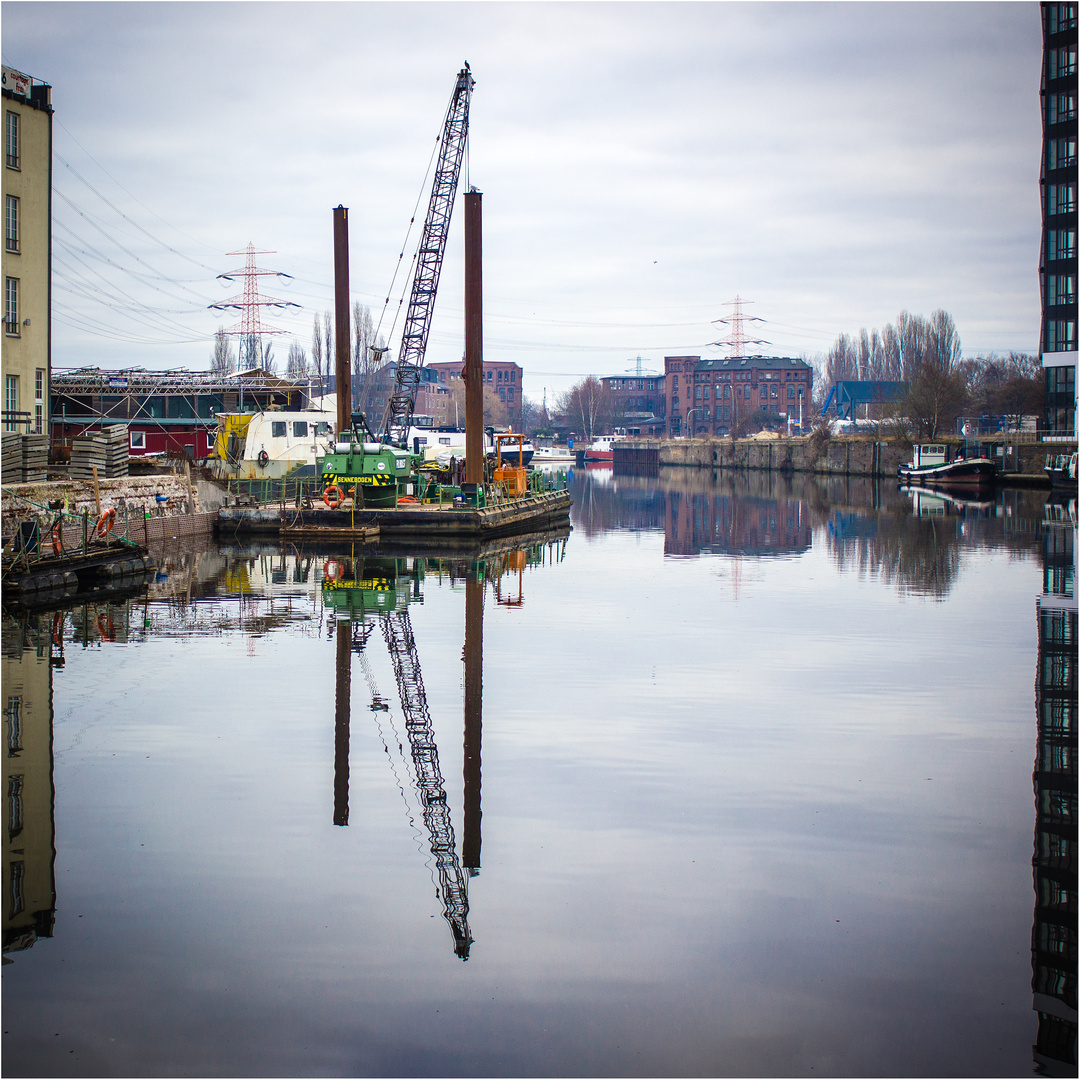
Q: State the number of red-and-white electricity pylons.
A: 2